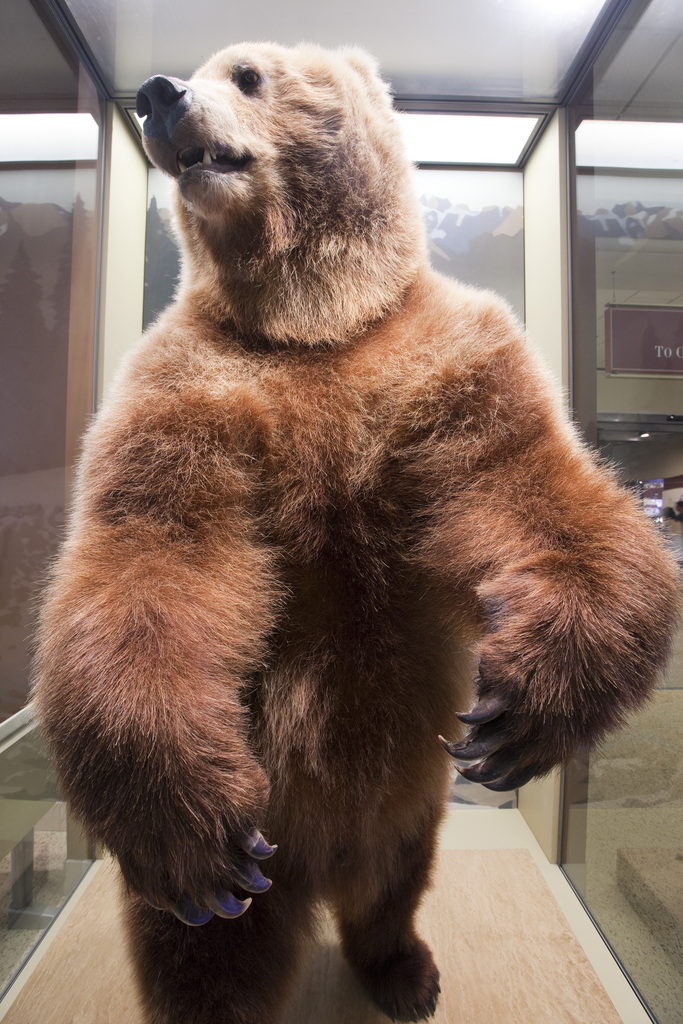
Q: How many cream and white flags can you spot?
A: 0